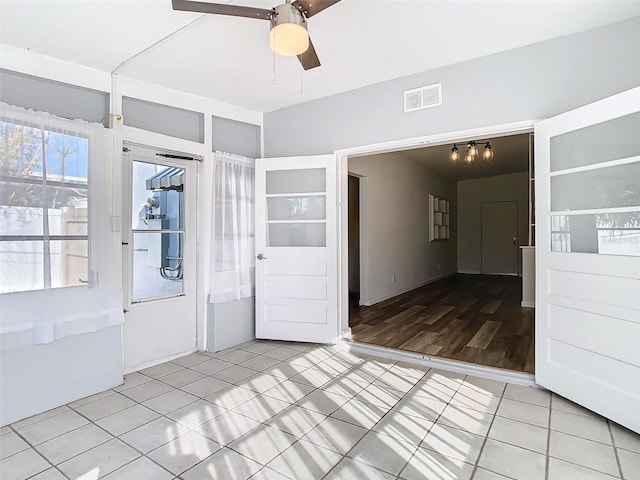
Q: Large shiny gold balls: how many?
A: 0